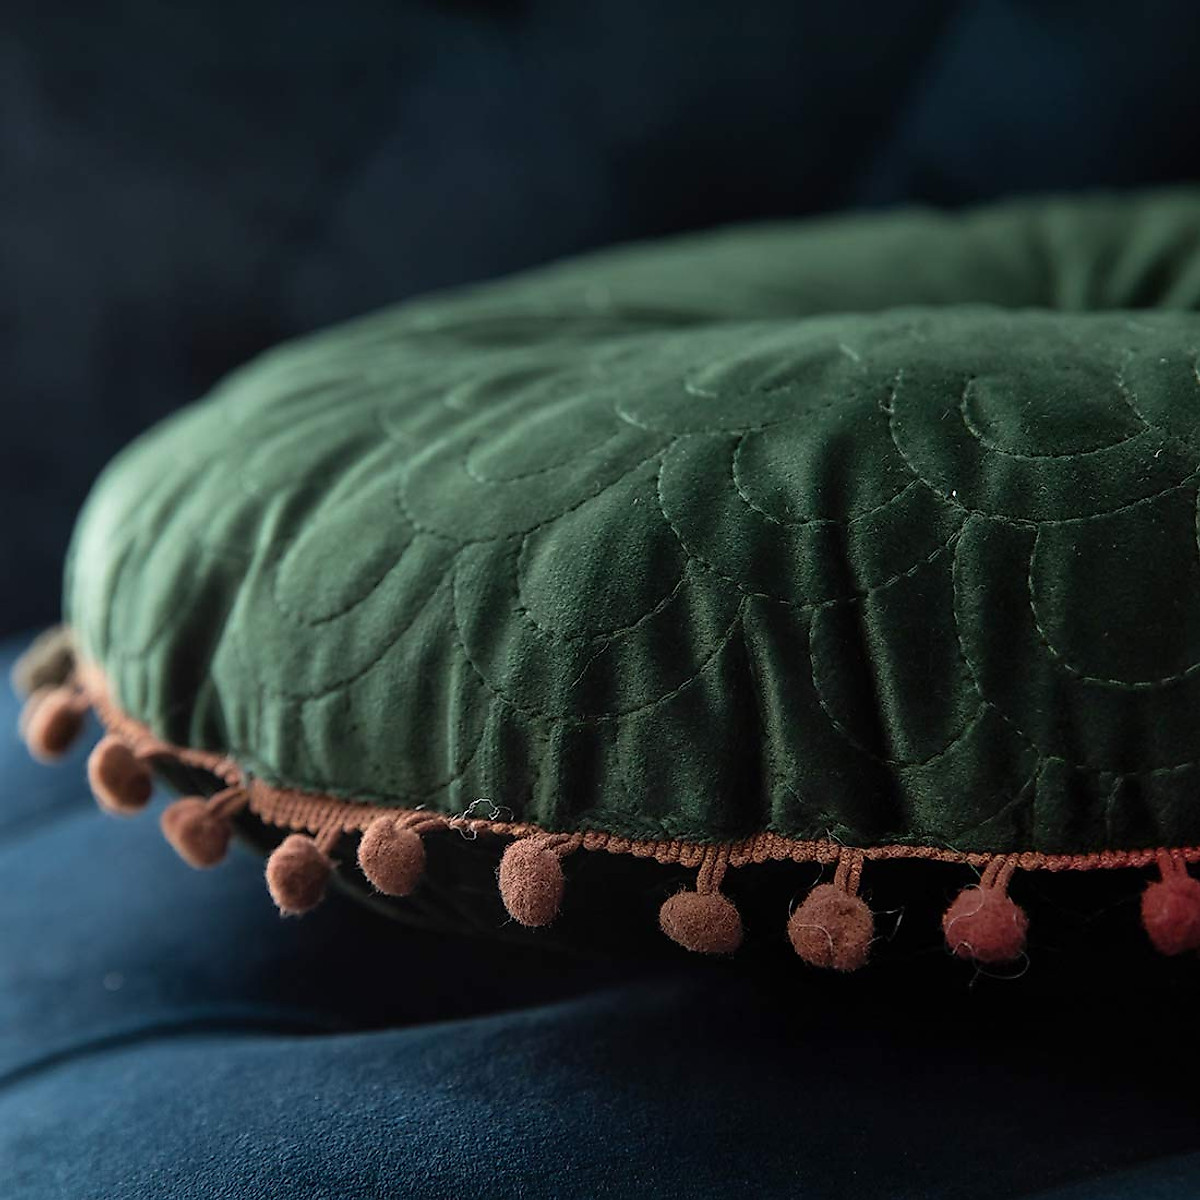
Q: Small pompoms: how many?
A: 11